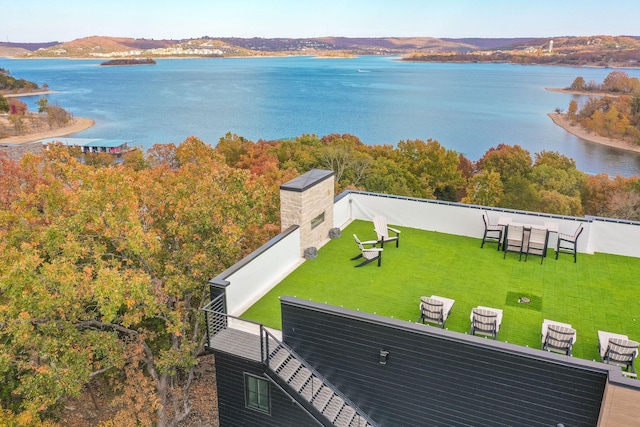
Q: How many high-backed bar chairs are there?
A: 4